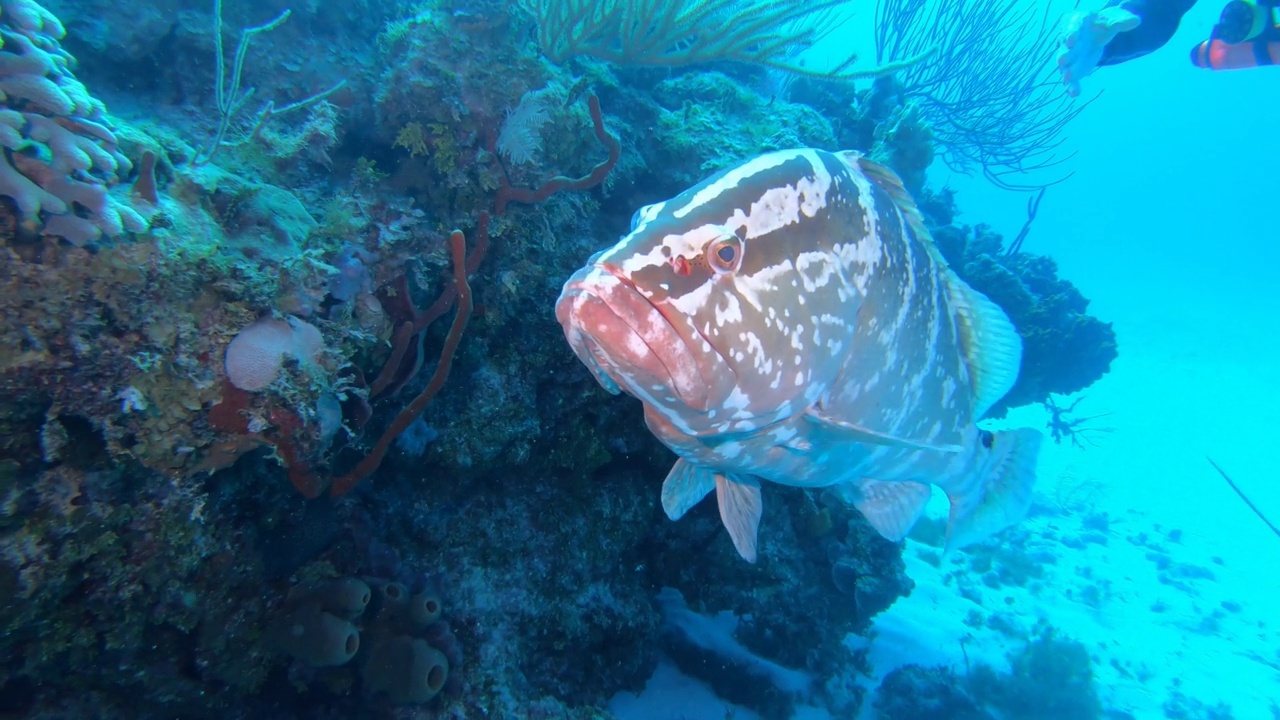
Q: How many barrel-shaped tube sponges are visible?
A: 5